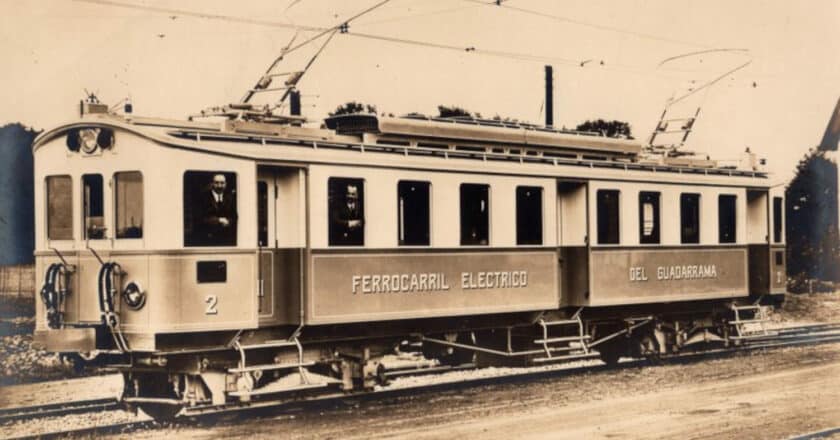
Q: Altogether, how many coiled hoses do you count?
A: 2